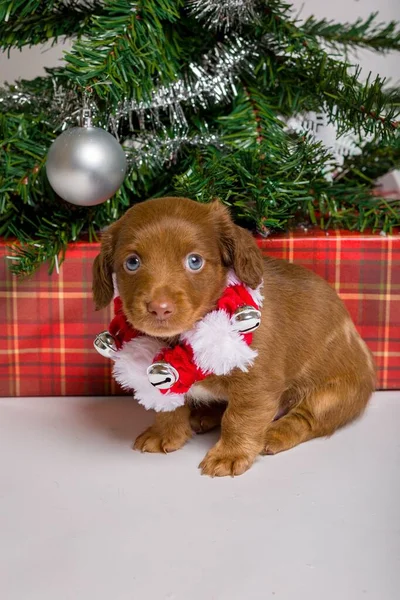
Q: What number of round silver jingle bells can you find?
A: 3